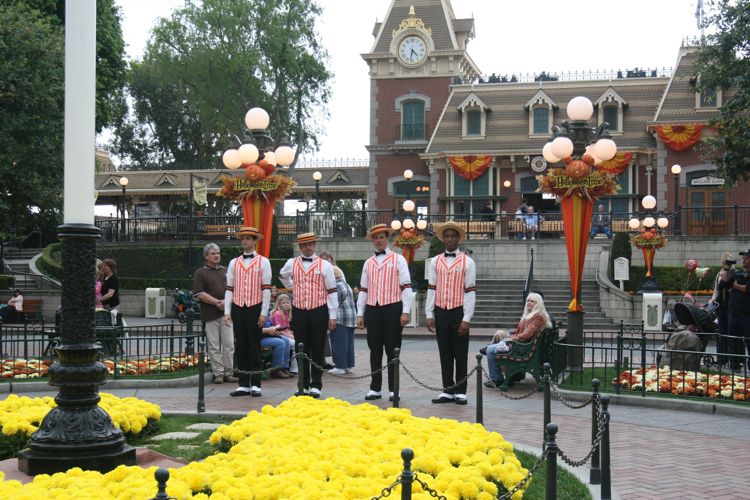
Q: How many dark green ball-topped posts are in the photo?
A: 10